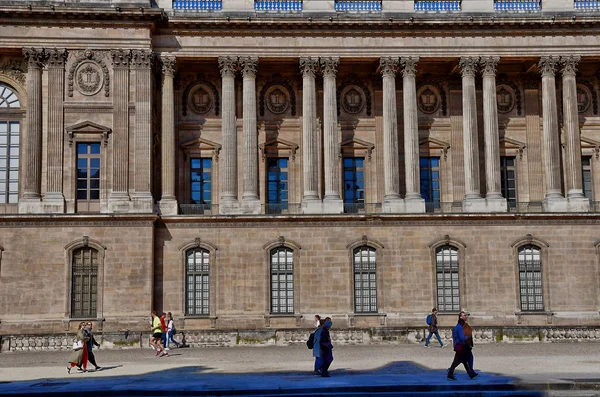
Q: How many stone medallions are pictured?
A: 7